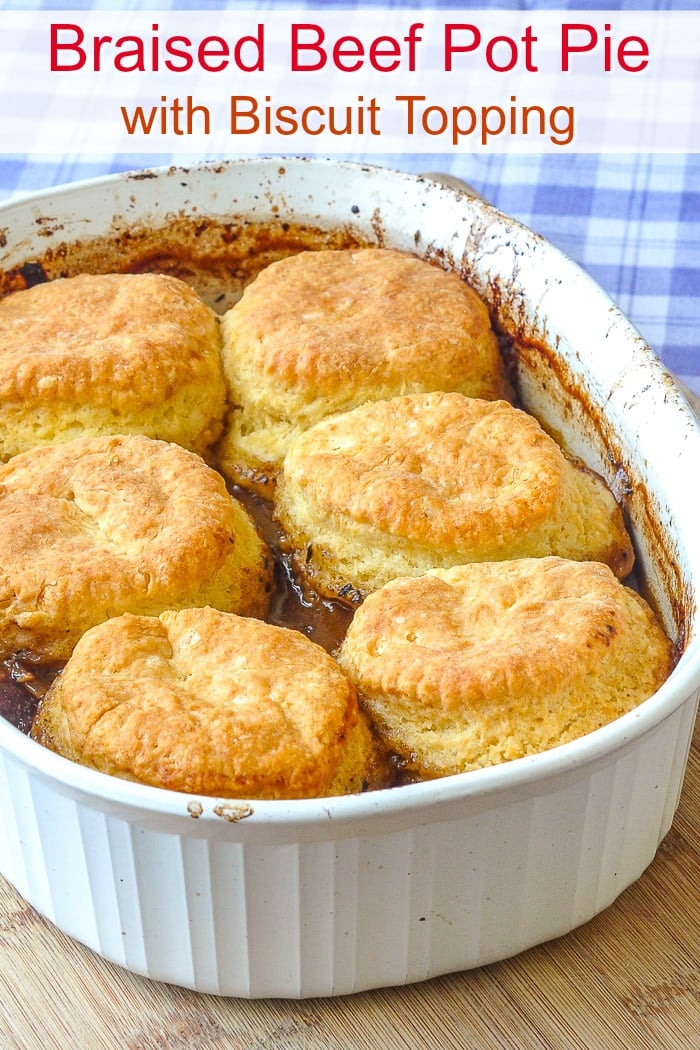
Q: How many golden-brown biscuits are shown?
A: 6